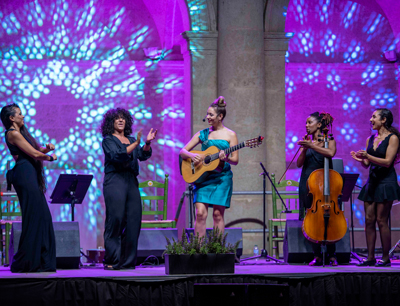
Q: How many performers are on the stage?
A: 5